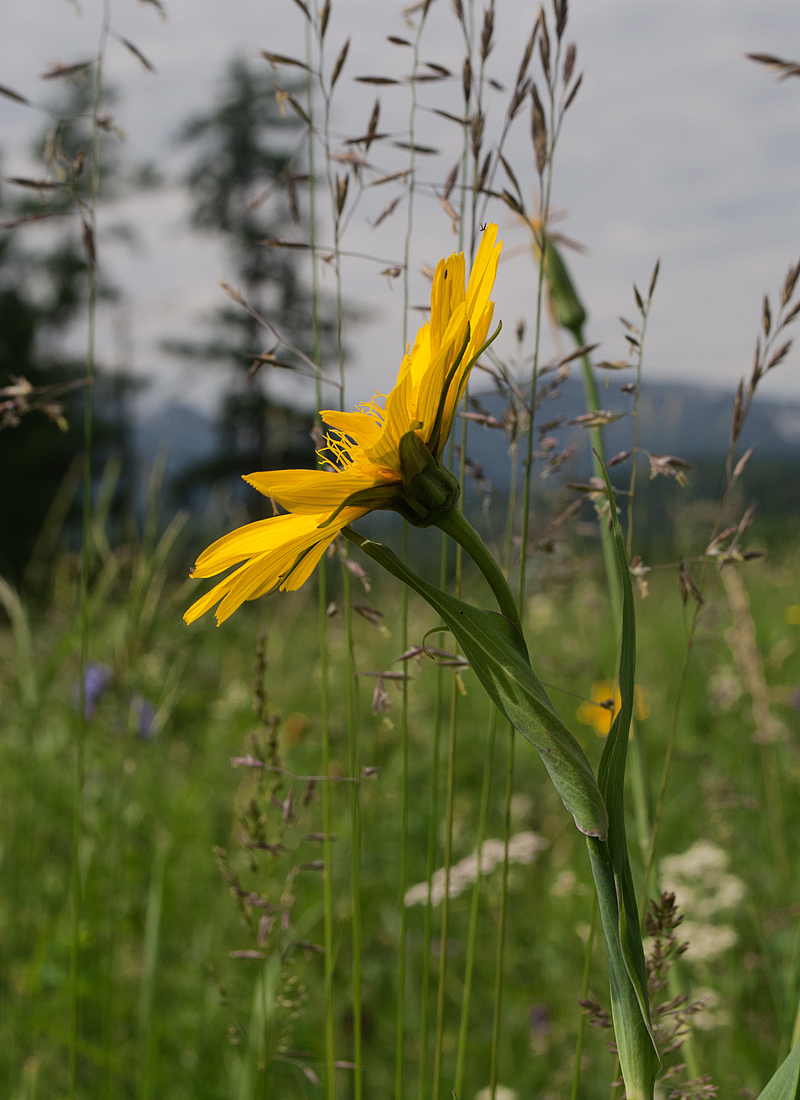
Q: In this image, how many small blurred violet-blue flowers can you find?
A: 2